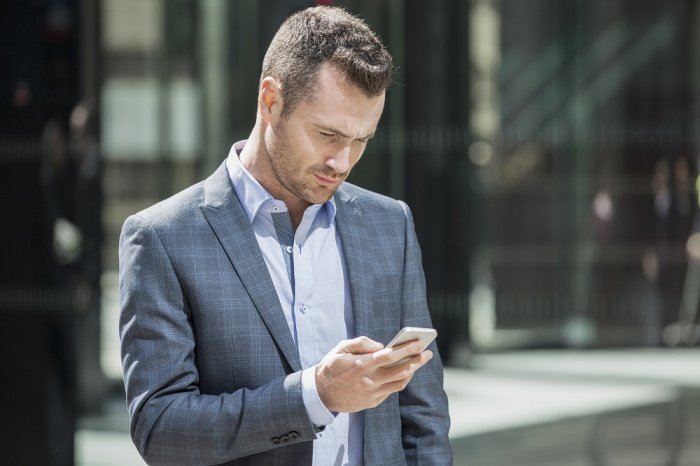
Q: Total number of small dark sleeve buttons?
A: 3